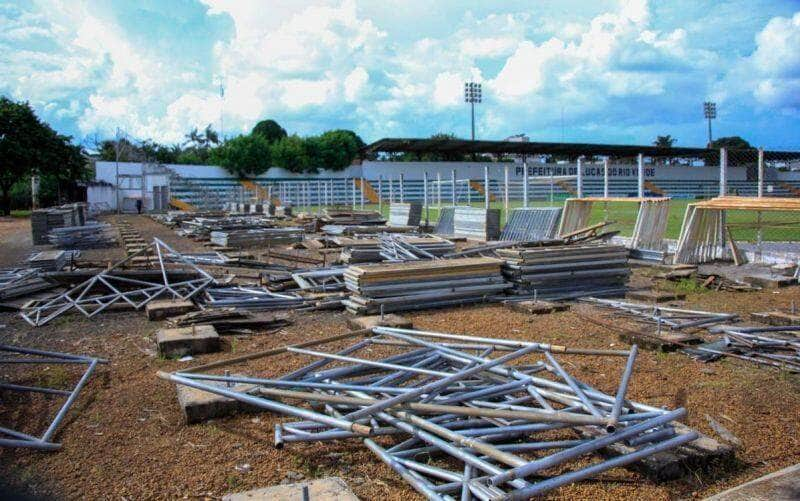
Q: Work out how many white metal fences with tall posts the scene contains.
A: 1